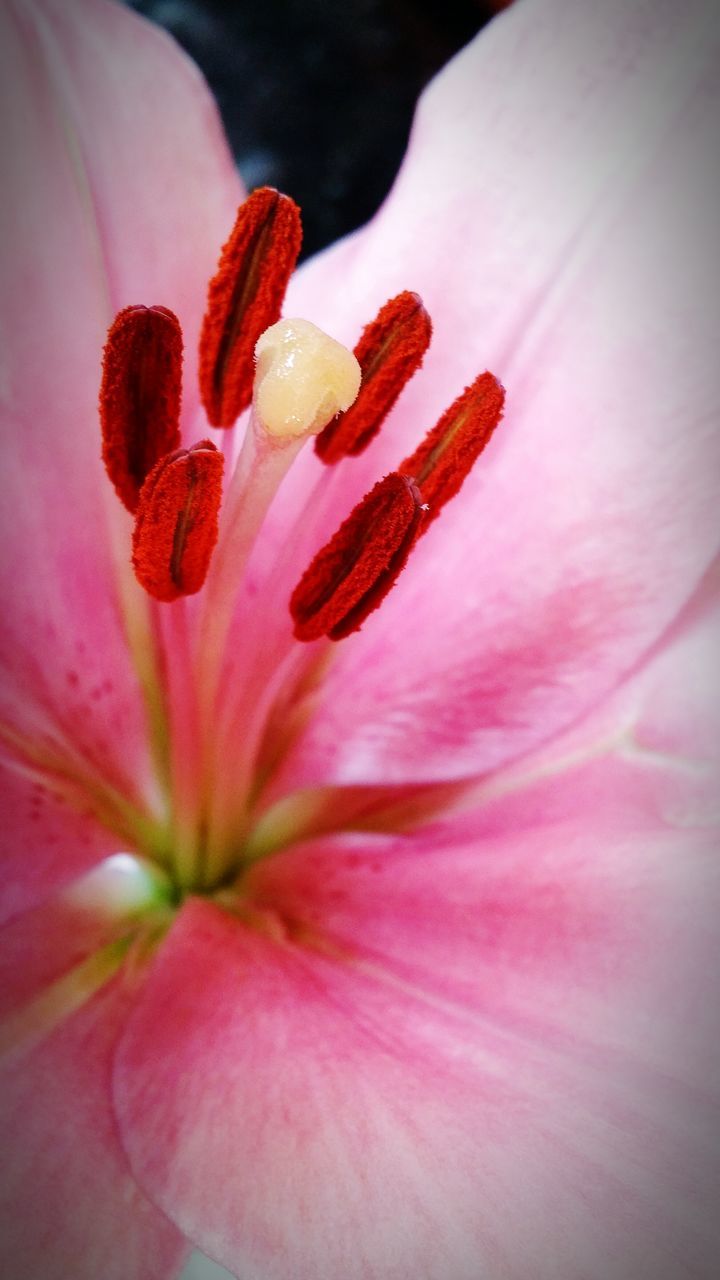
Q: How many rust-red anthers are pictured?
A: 6